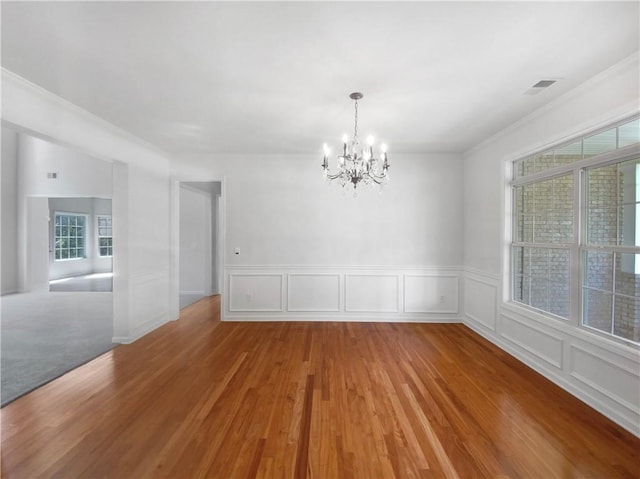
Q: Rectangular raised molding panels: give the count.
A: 8